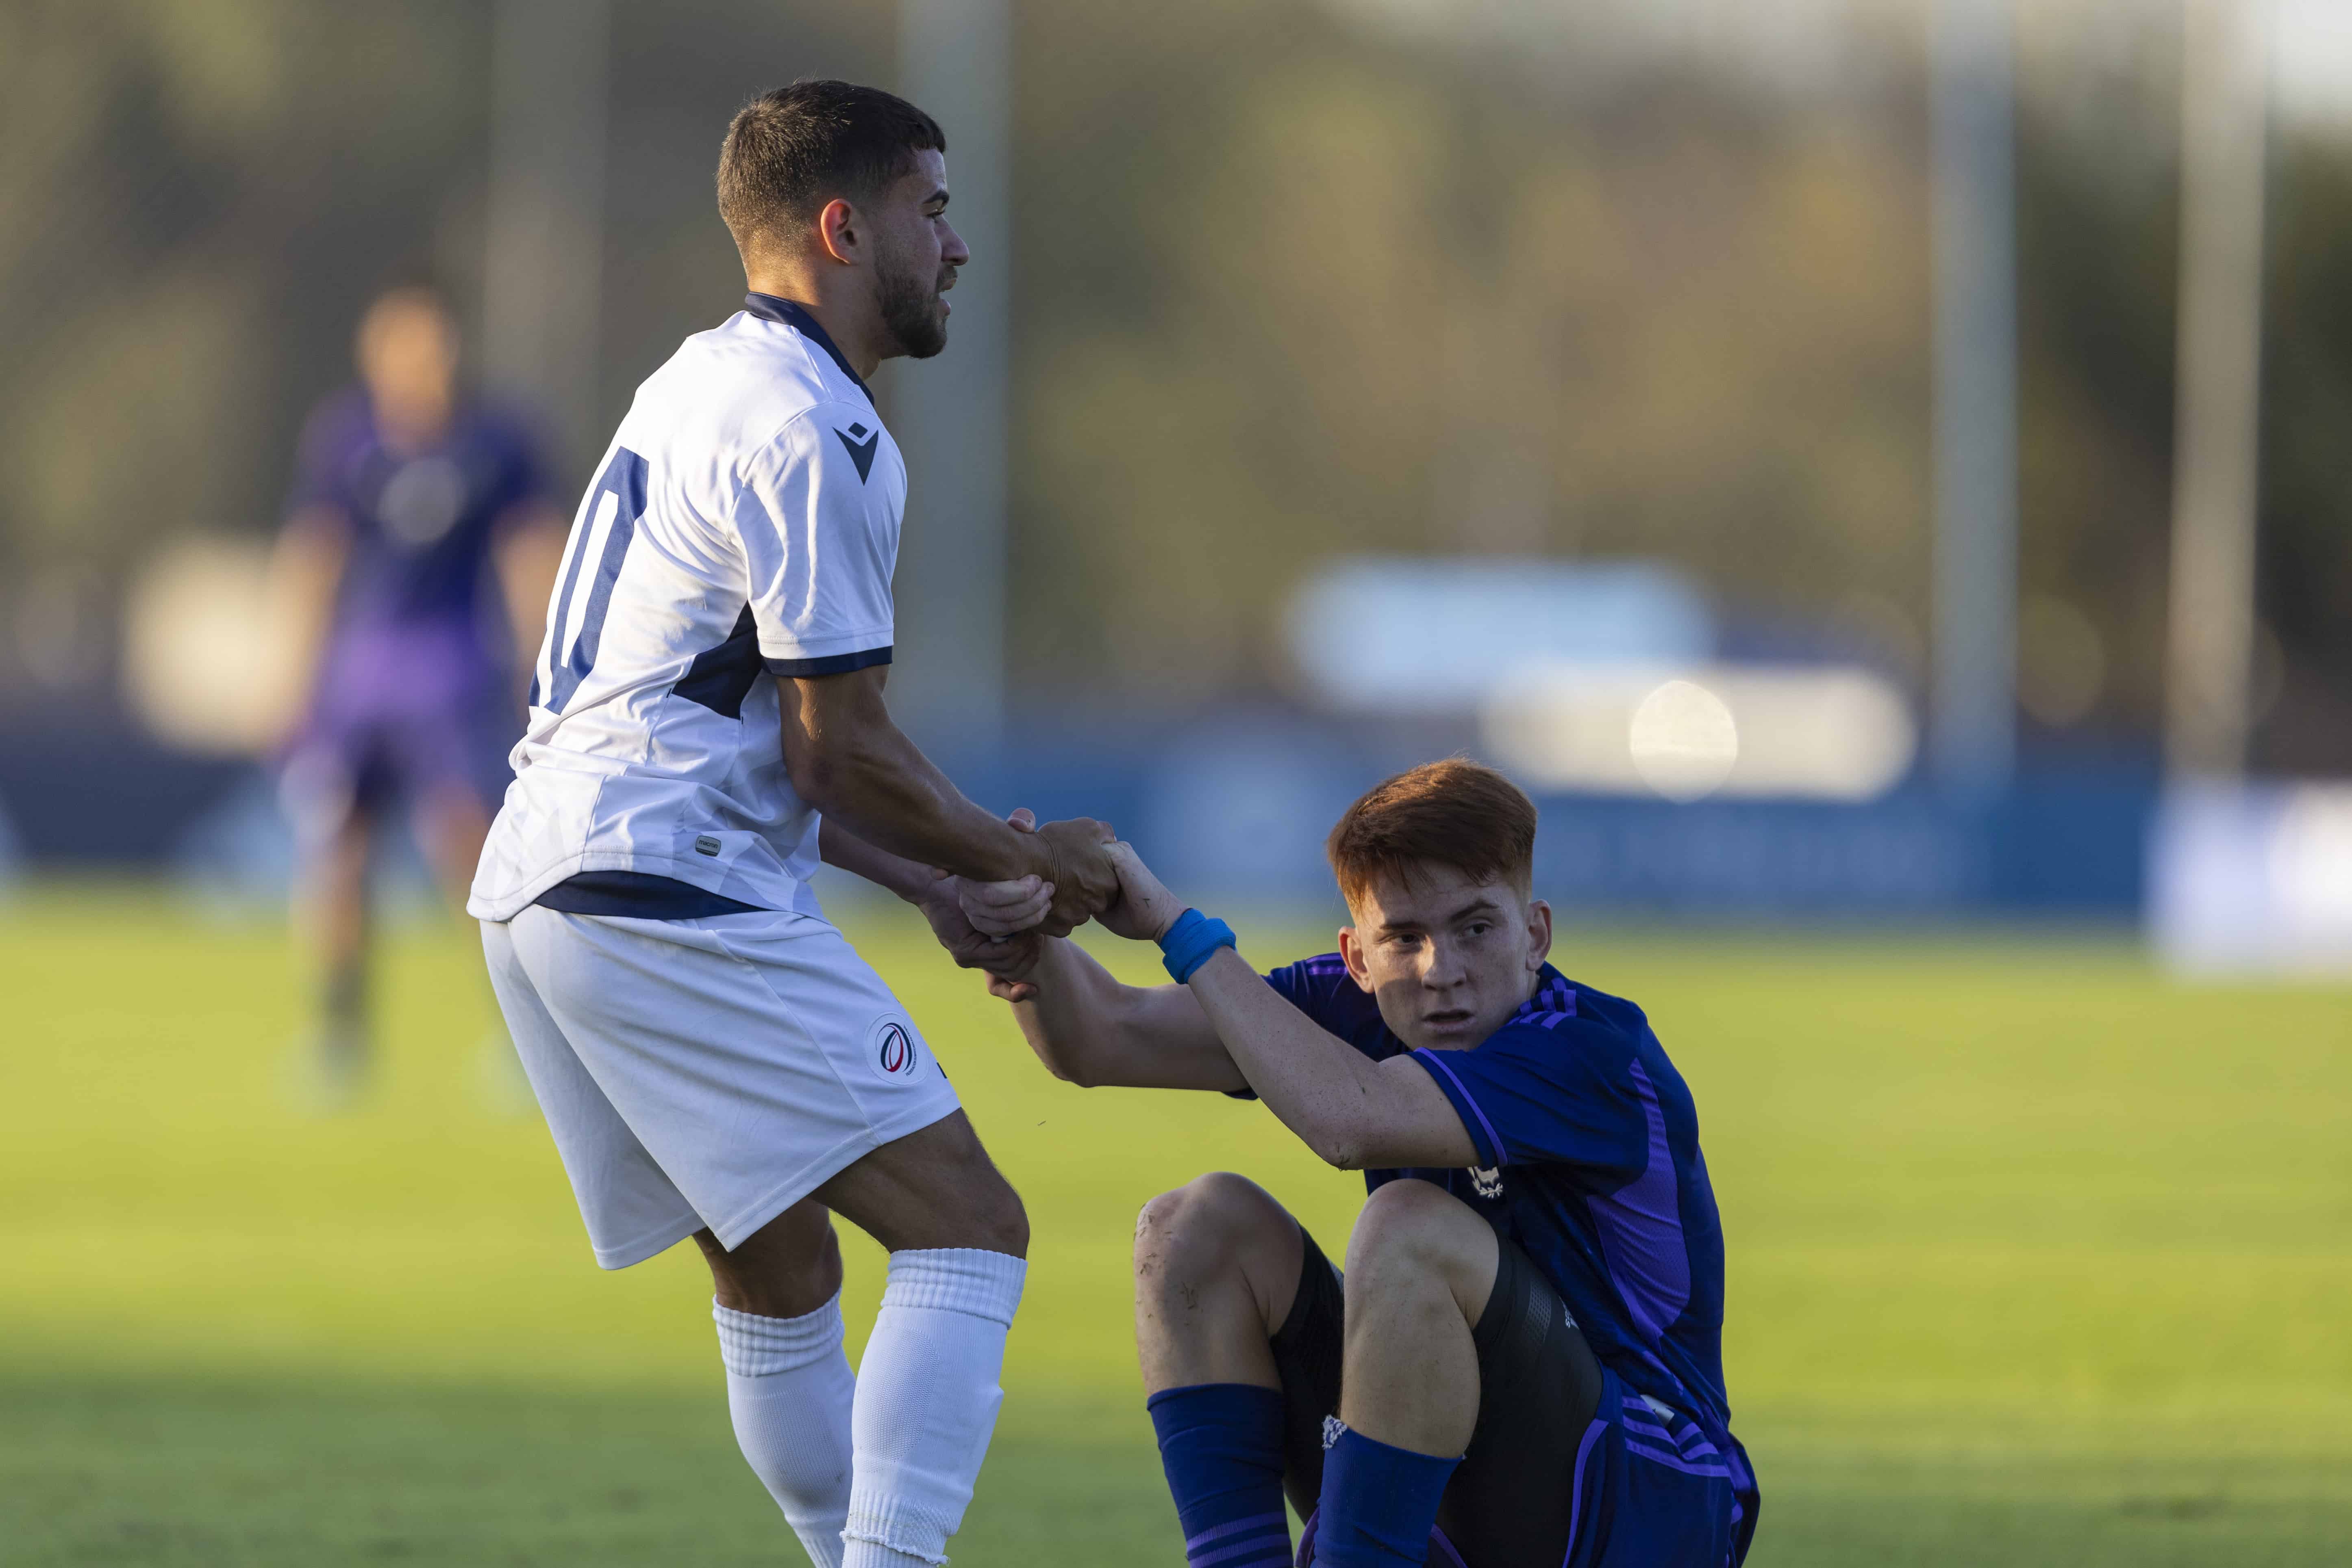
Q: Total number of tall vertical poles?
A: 4